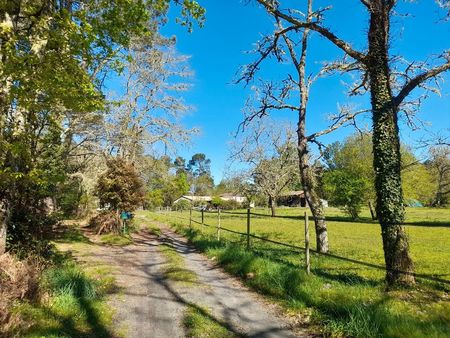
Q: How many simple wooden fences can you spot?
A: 1